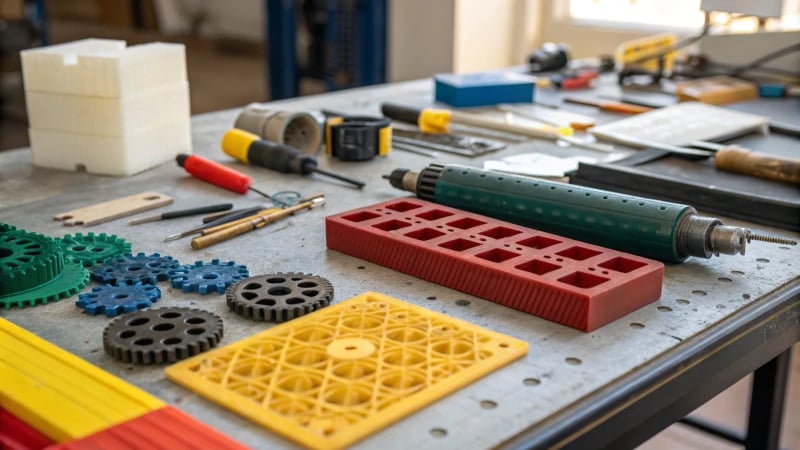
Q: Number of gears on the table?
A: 8